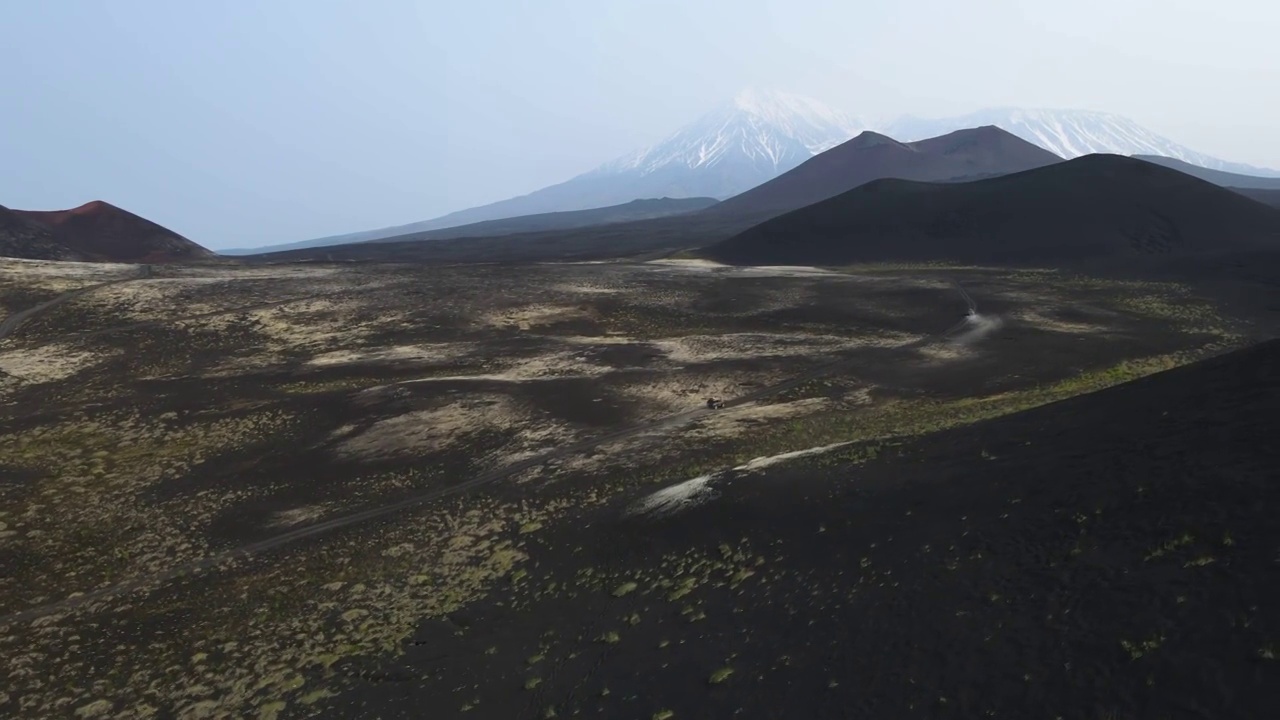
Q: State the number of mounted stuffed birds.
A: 0